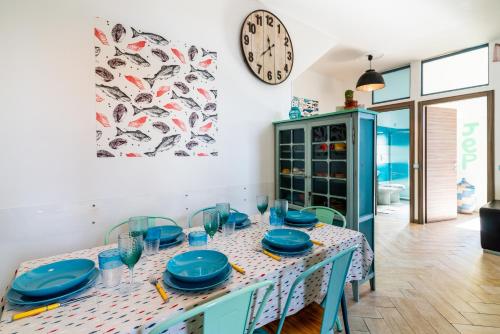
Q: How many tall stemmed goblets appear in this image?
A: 6